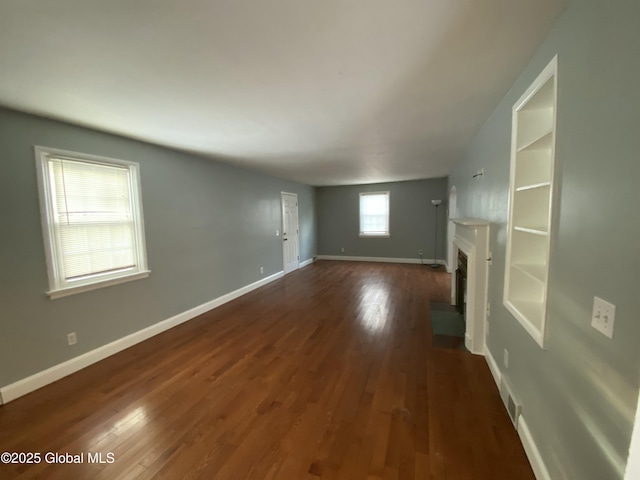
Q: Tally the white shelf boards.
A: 4